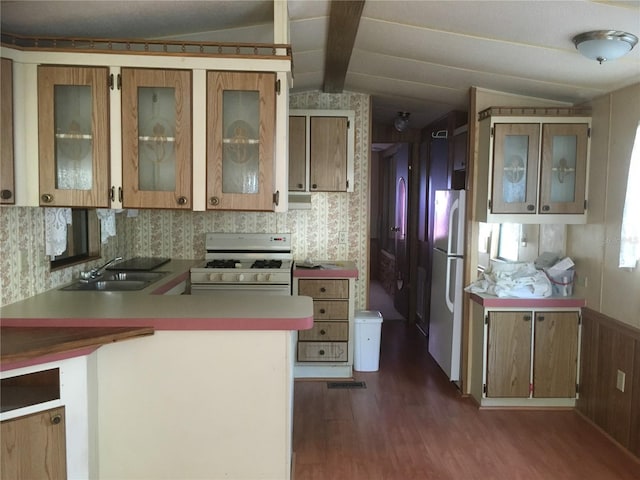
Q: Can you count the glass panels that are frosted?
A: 5